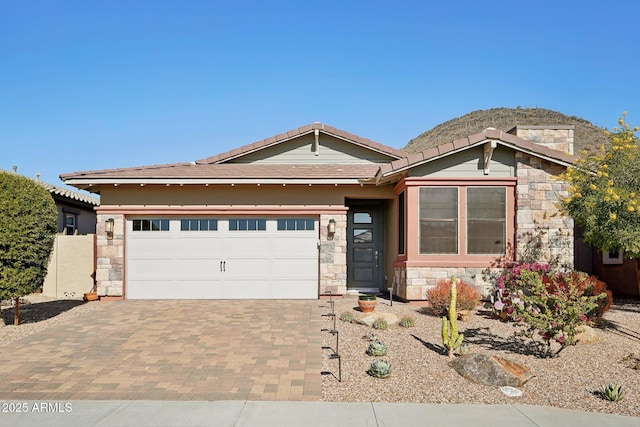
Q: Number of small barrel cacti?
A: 3